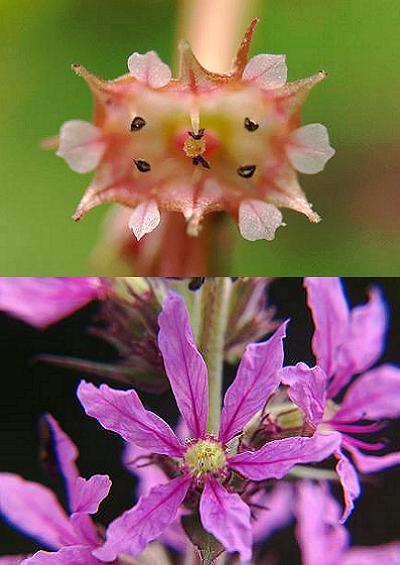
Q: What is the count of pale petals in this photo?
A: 6